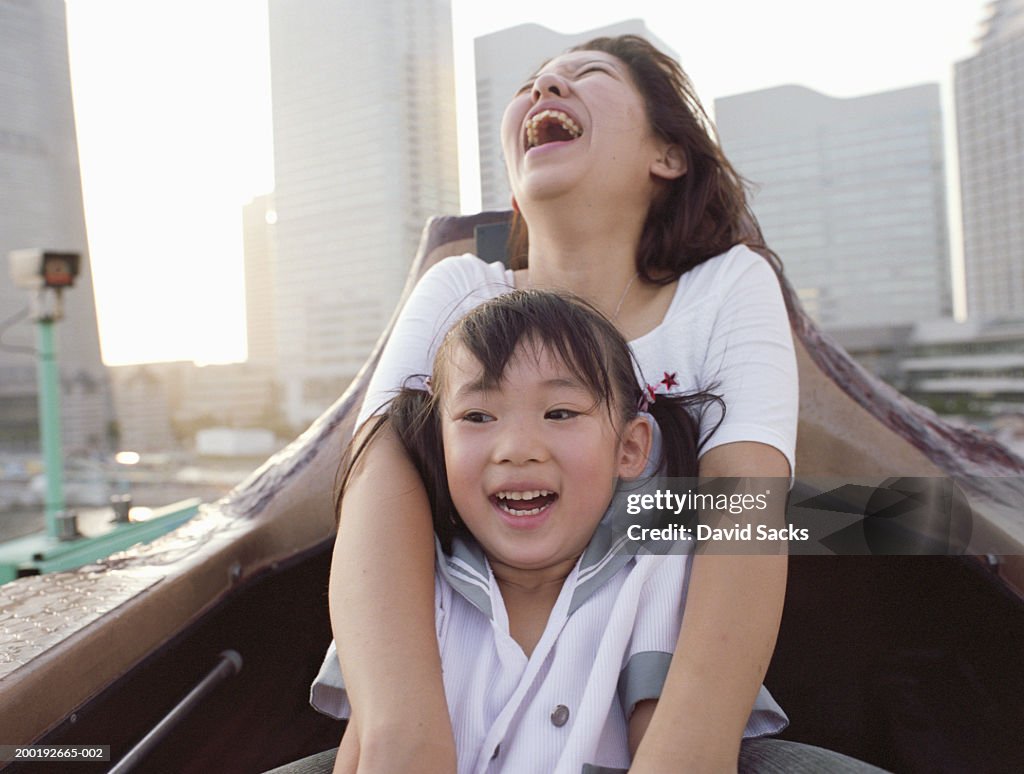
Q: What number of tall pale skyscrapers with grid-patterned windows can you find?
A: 5